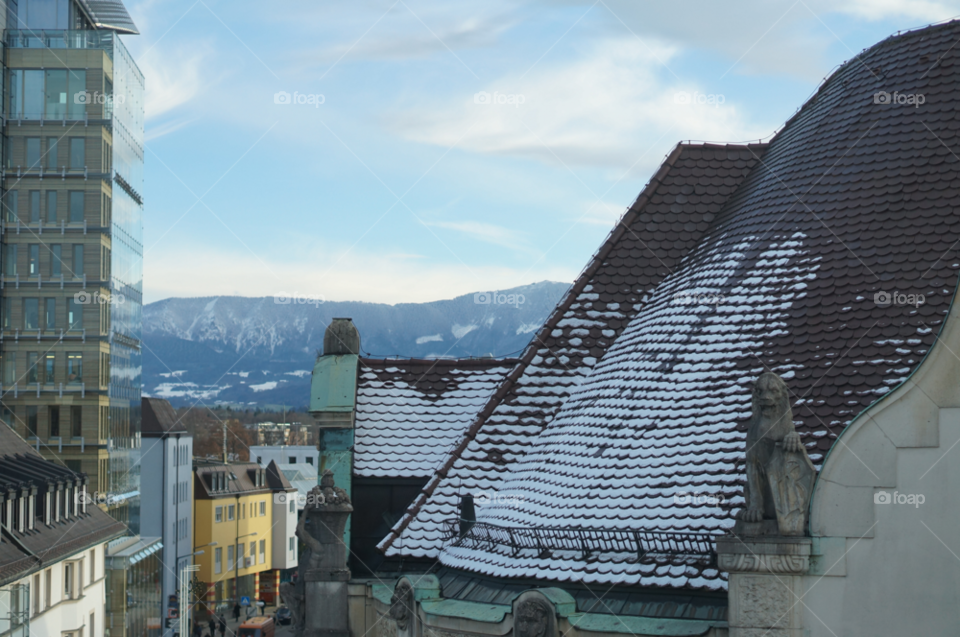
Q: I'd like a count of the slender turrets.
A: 1